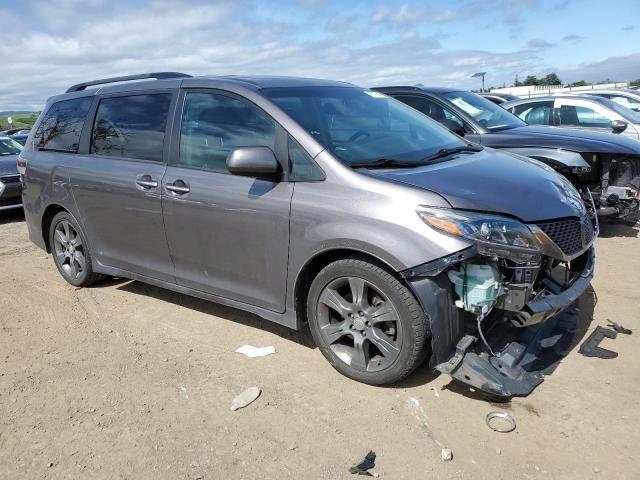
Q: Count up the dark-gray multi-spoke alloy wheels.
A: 2